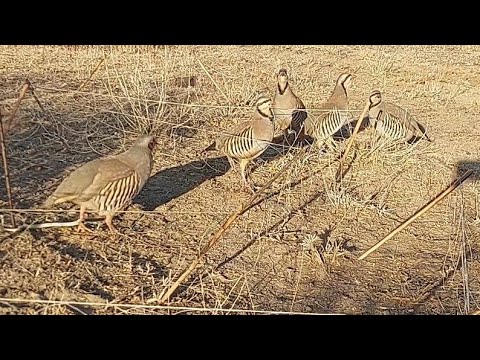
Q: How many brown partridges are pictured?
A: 5